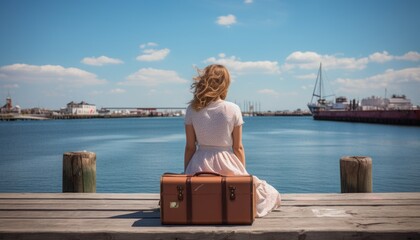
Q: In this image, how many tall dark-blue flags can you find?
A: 0